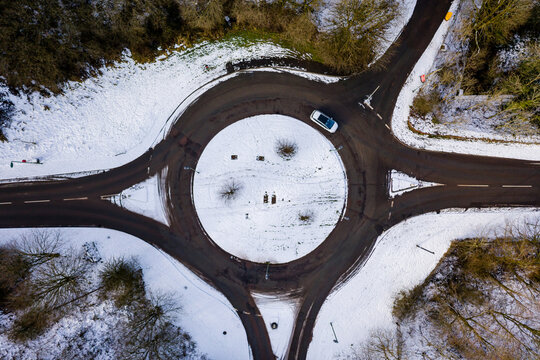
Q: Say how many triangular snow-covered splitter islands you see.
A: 3